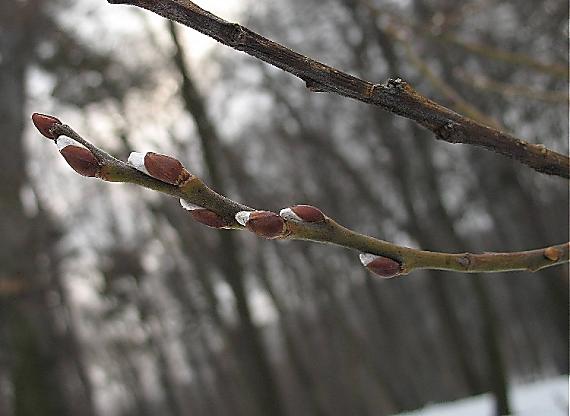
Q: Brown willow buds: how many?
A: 7